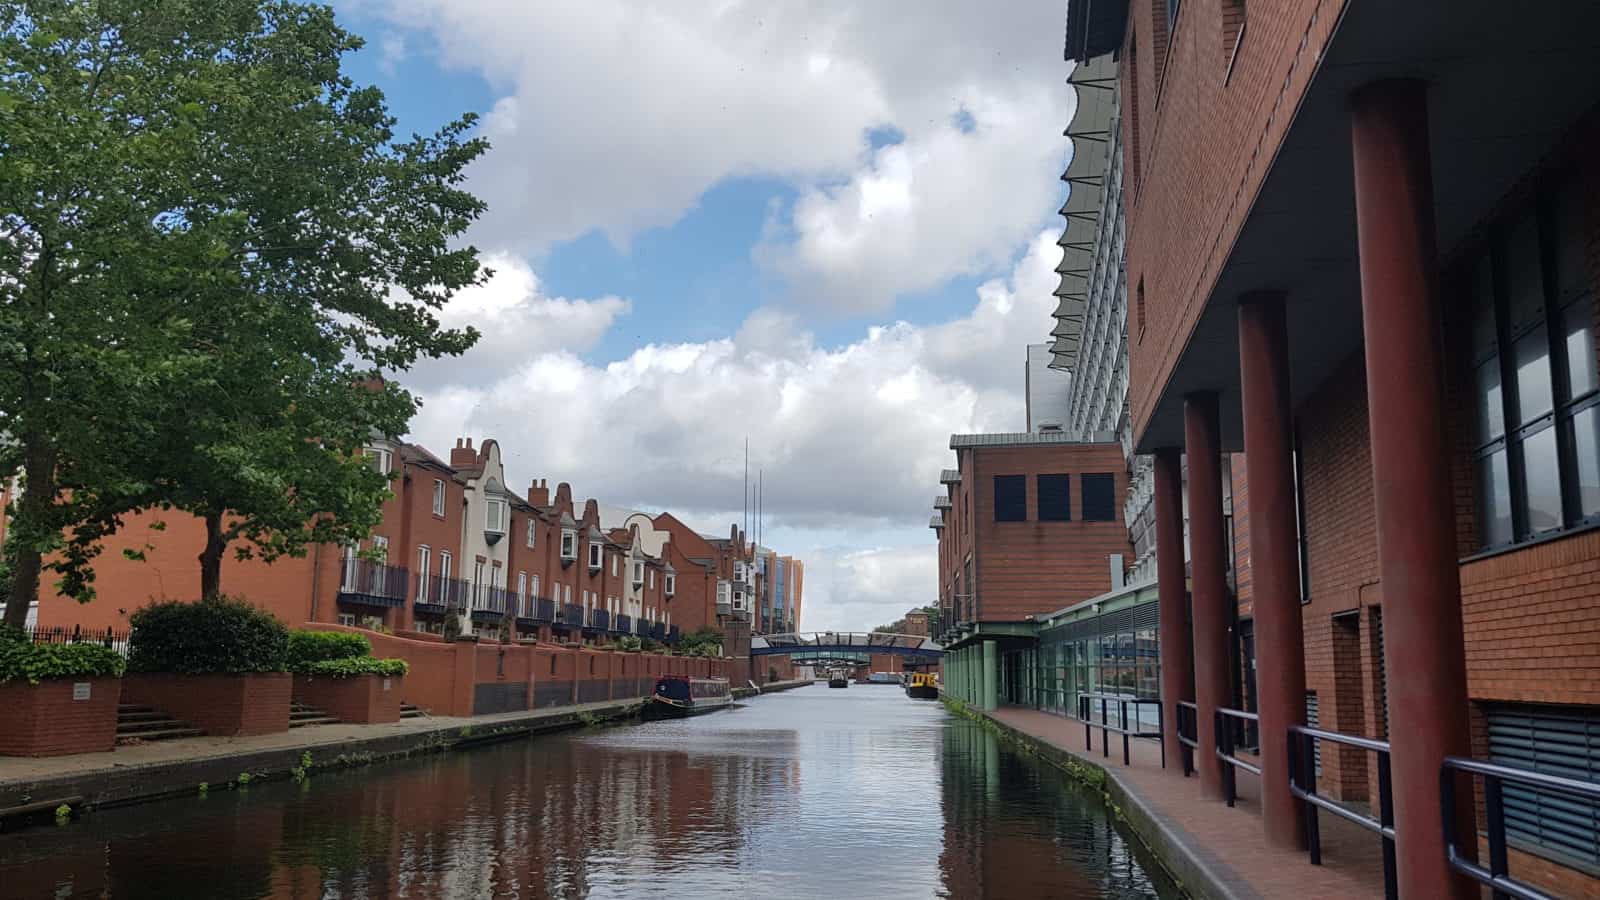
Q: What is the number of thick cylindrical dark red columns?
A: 4